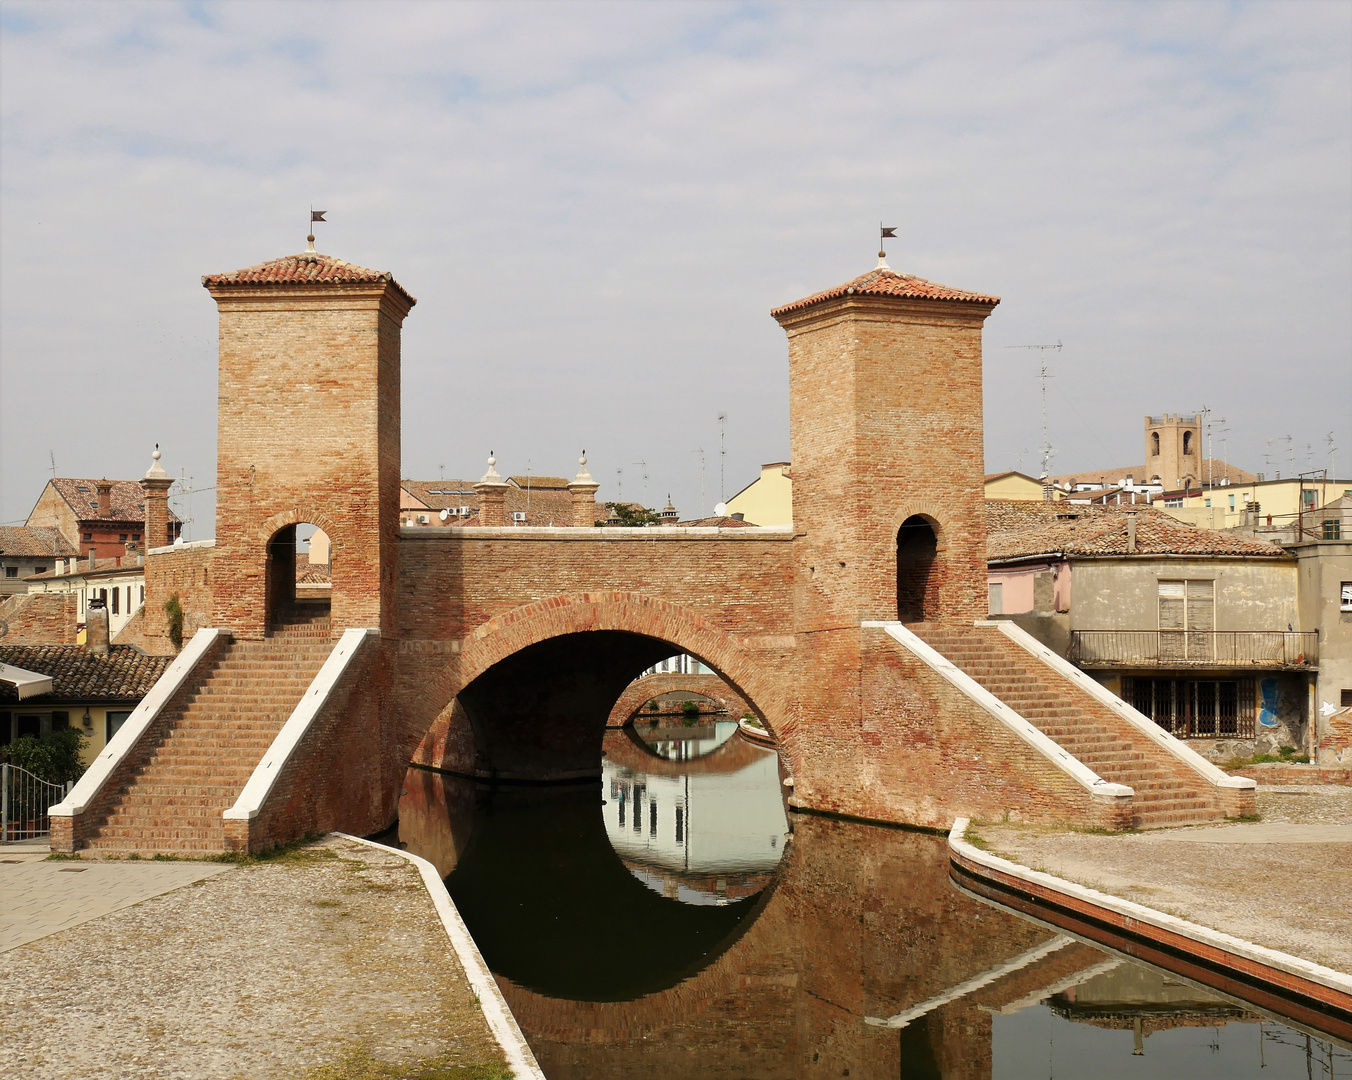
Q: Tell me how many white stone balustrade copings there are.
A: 4